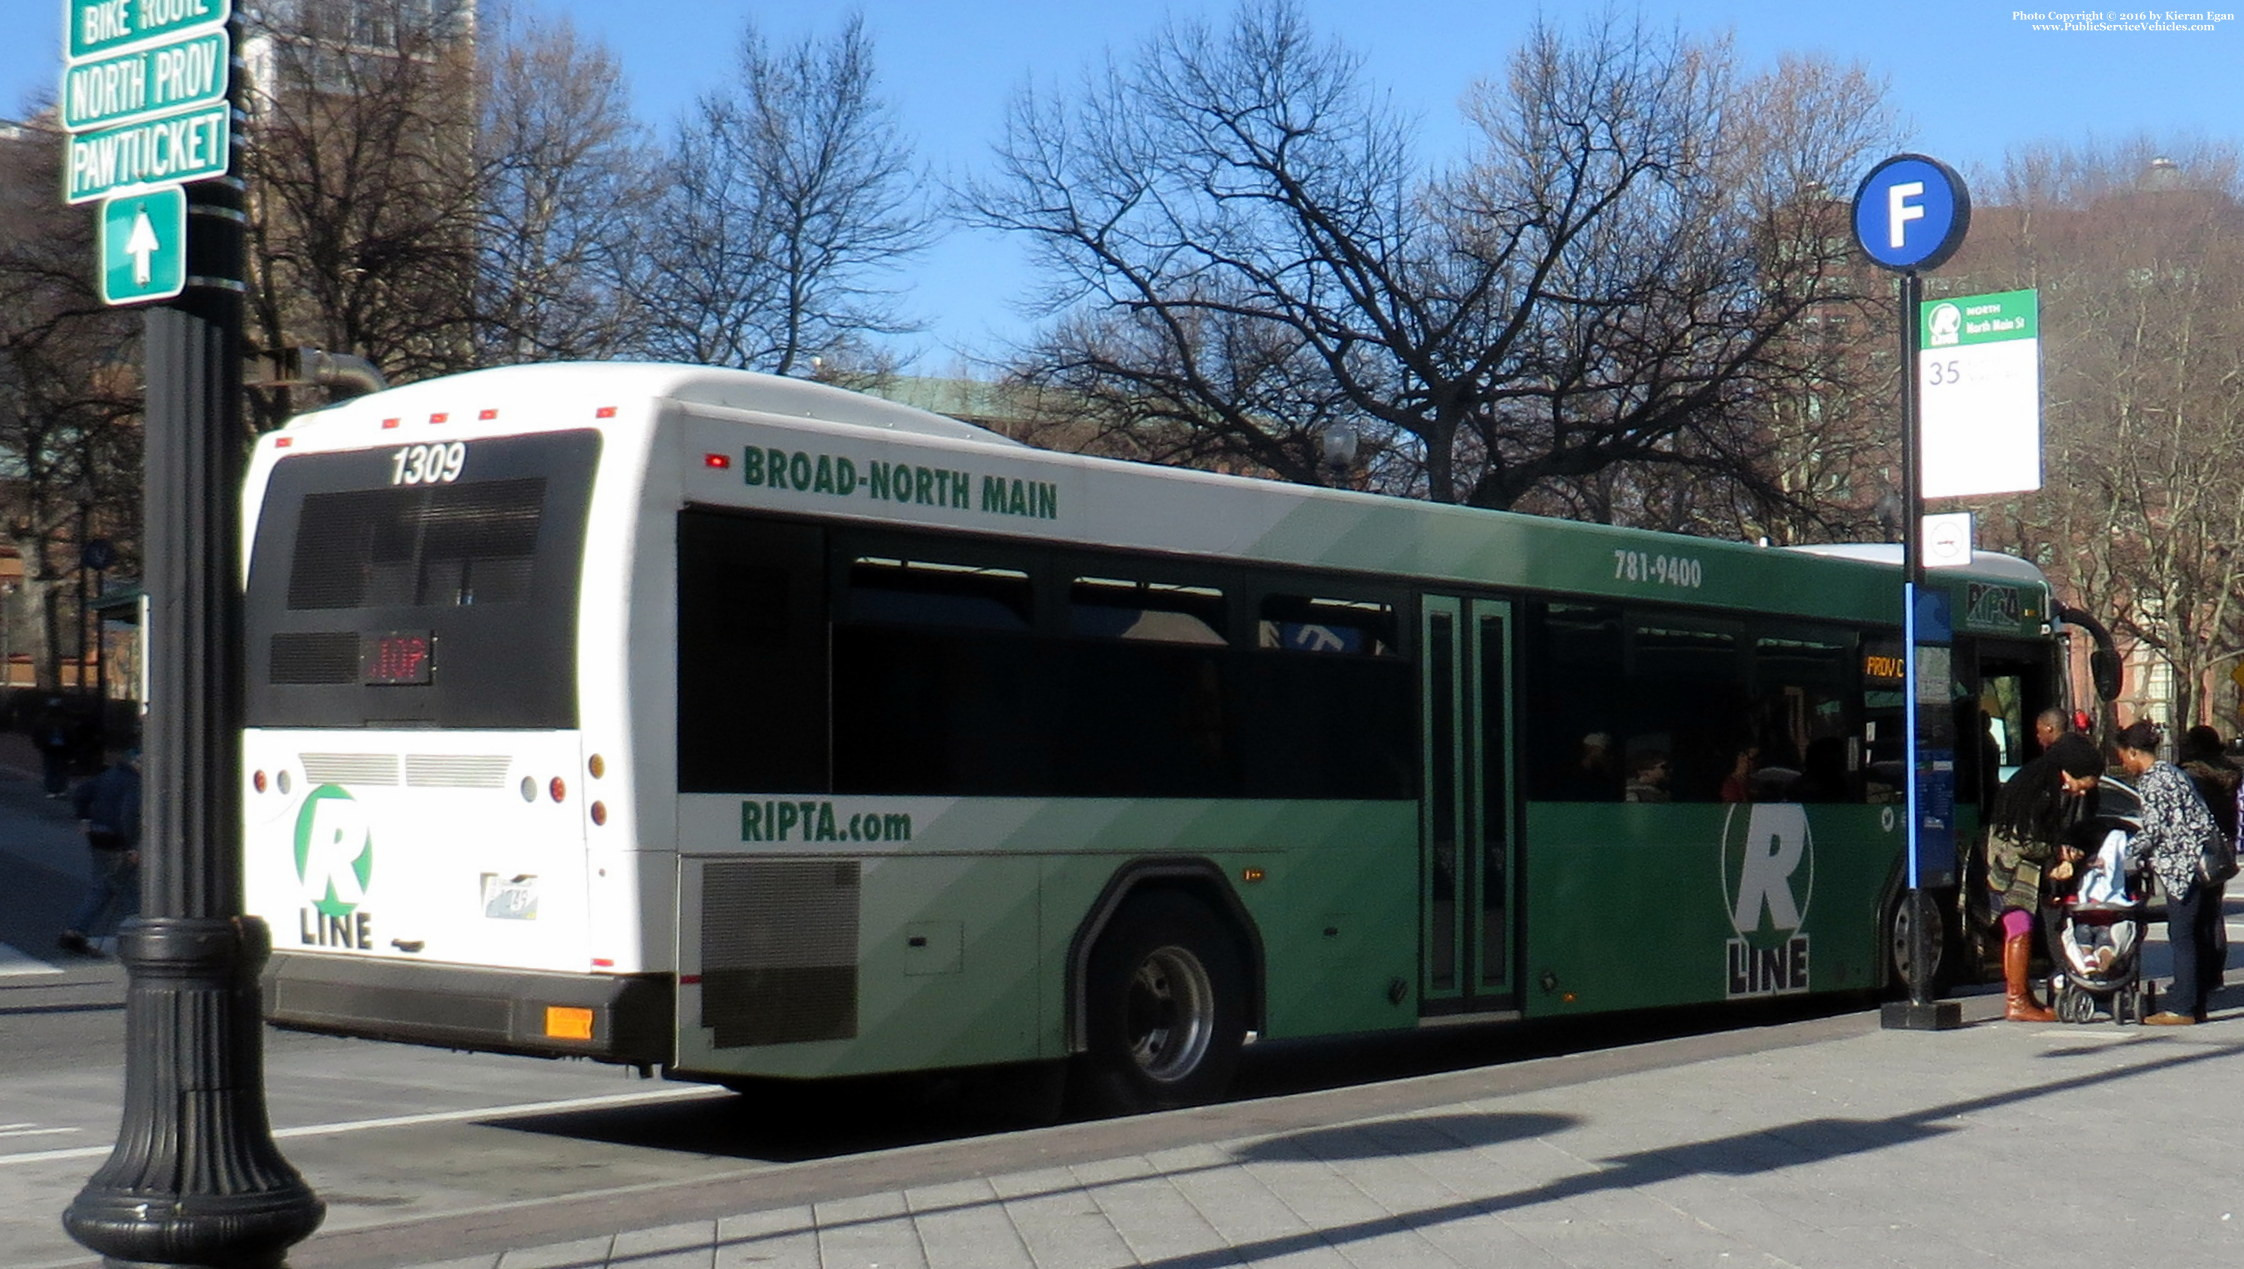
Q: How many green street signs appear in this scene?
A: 4